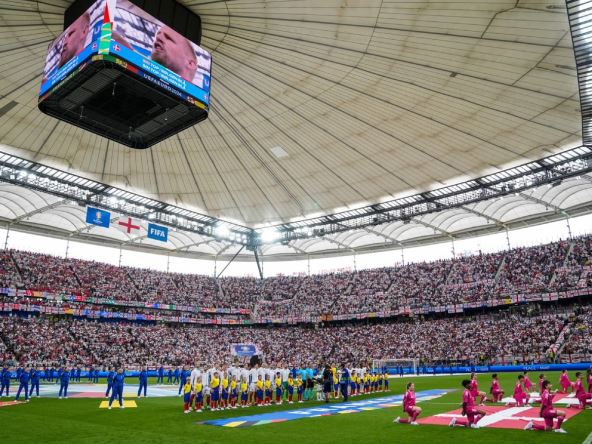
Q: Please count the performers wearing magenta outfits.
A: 11